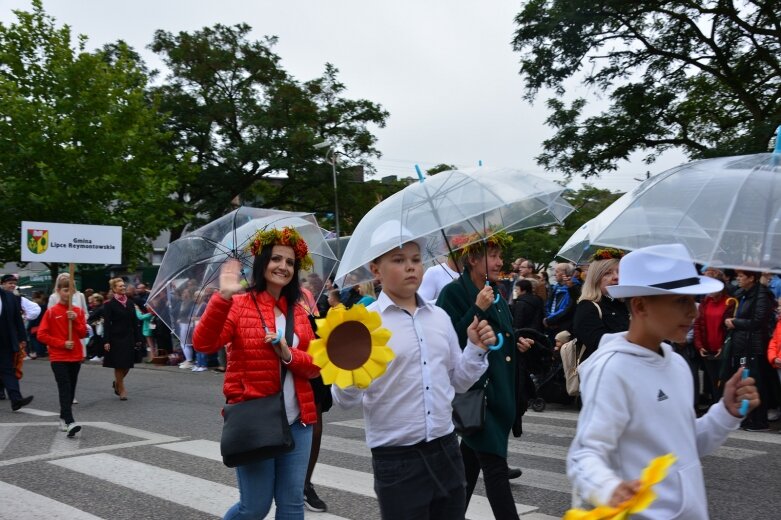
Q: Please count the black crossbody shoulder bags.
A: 2